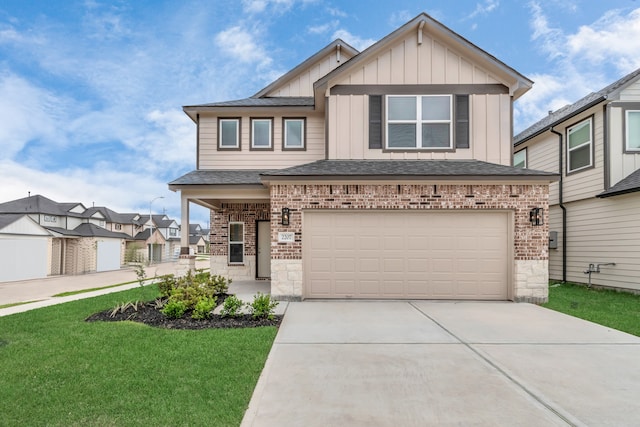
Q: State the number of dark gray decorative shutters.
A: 2